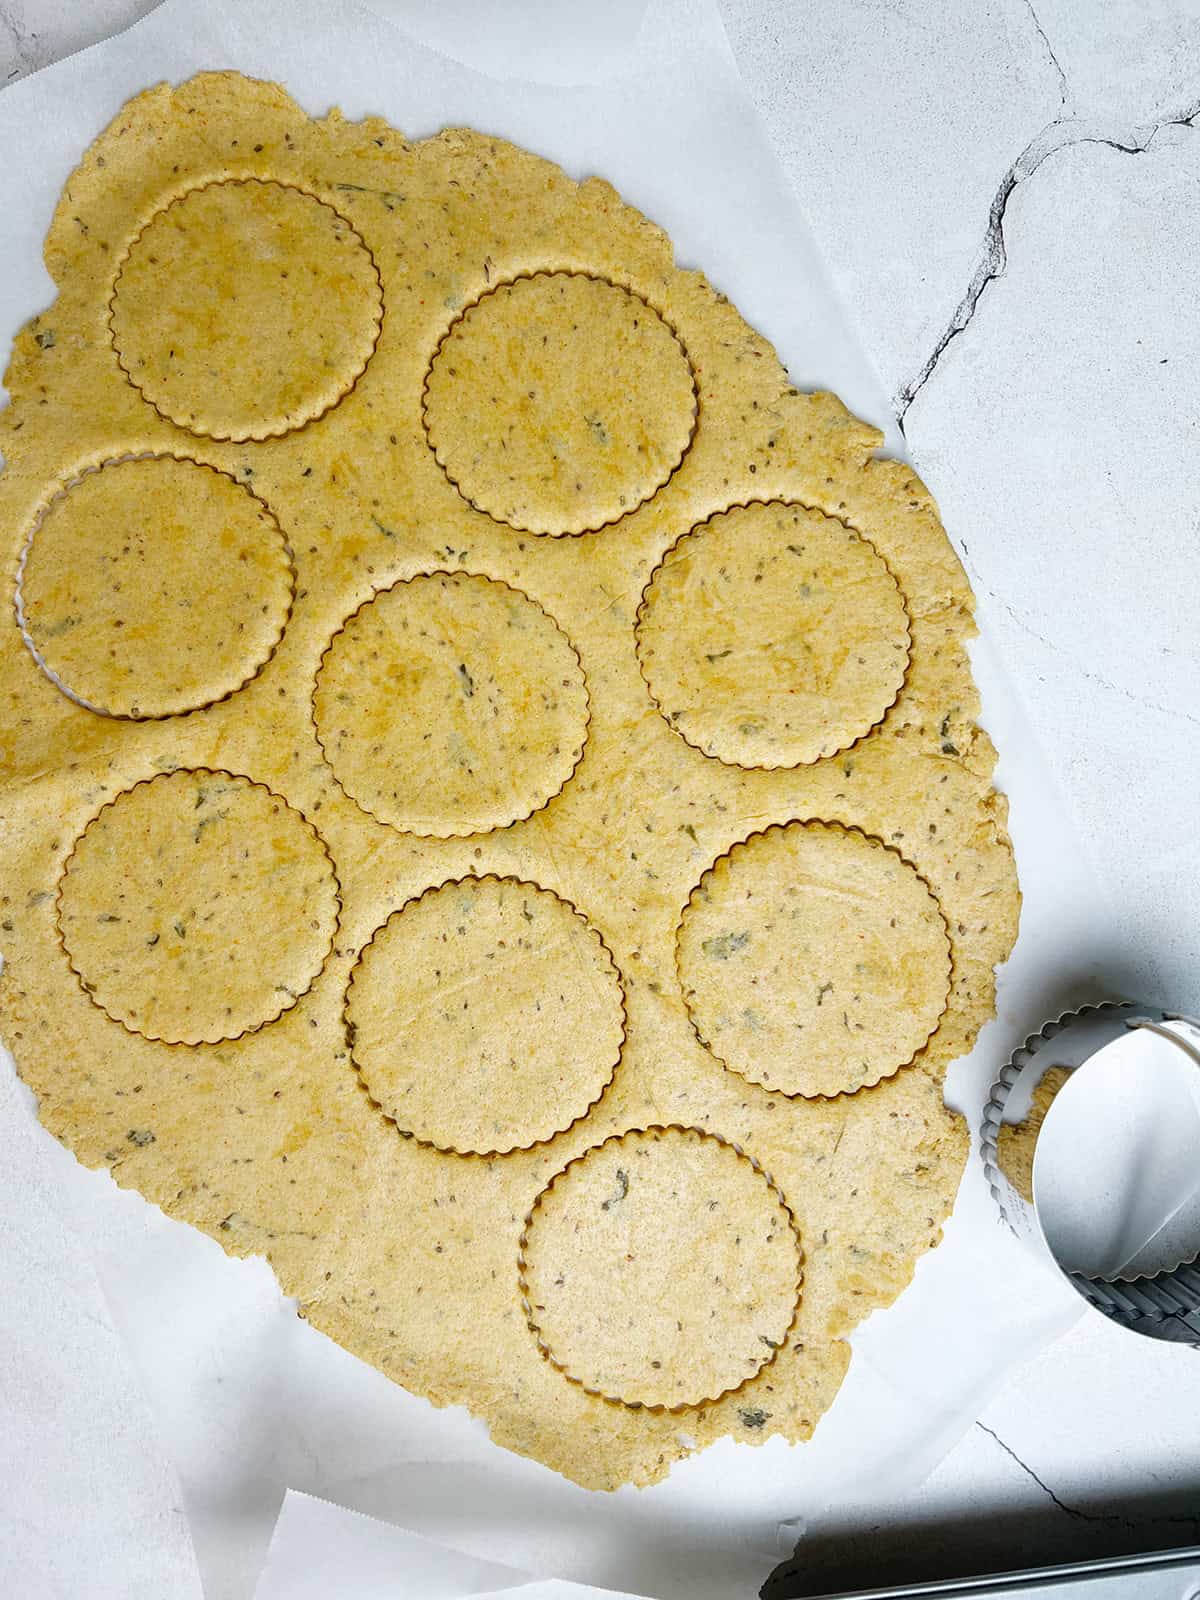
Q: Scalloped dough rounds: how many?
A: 9